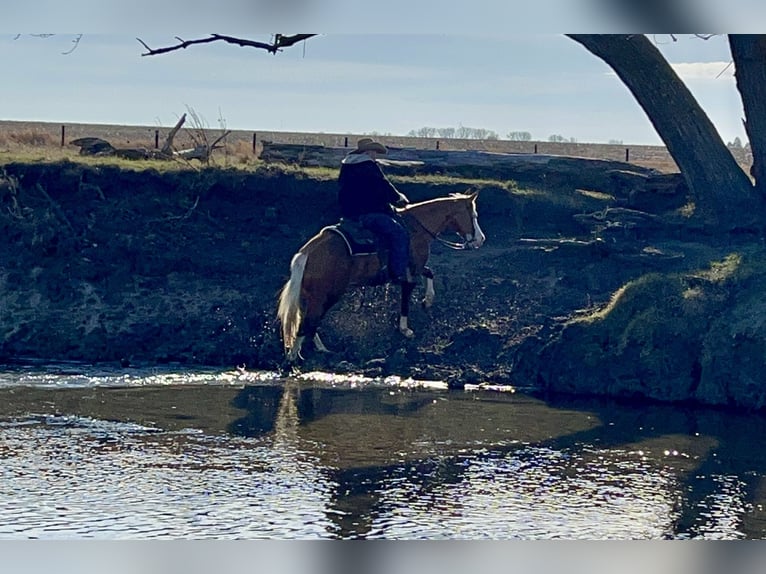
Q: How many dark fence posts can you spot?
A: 7